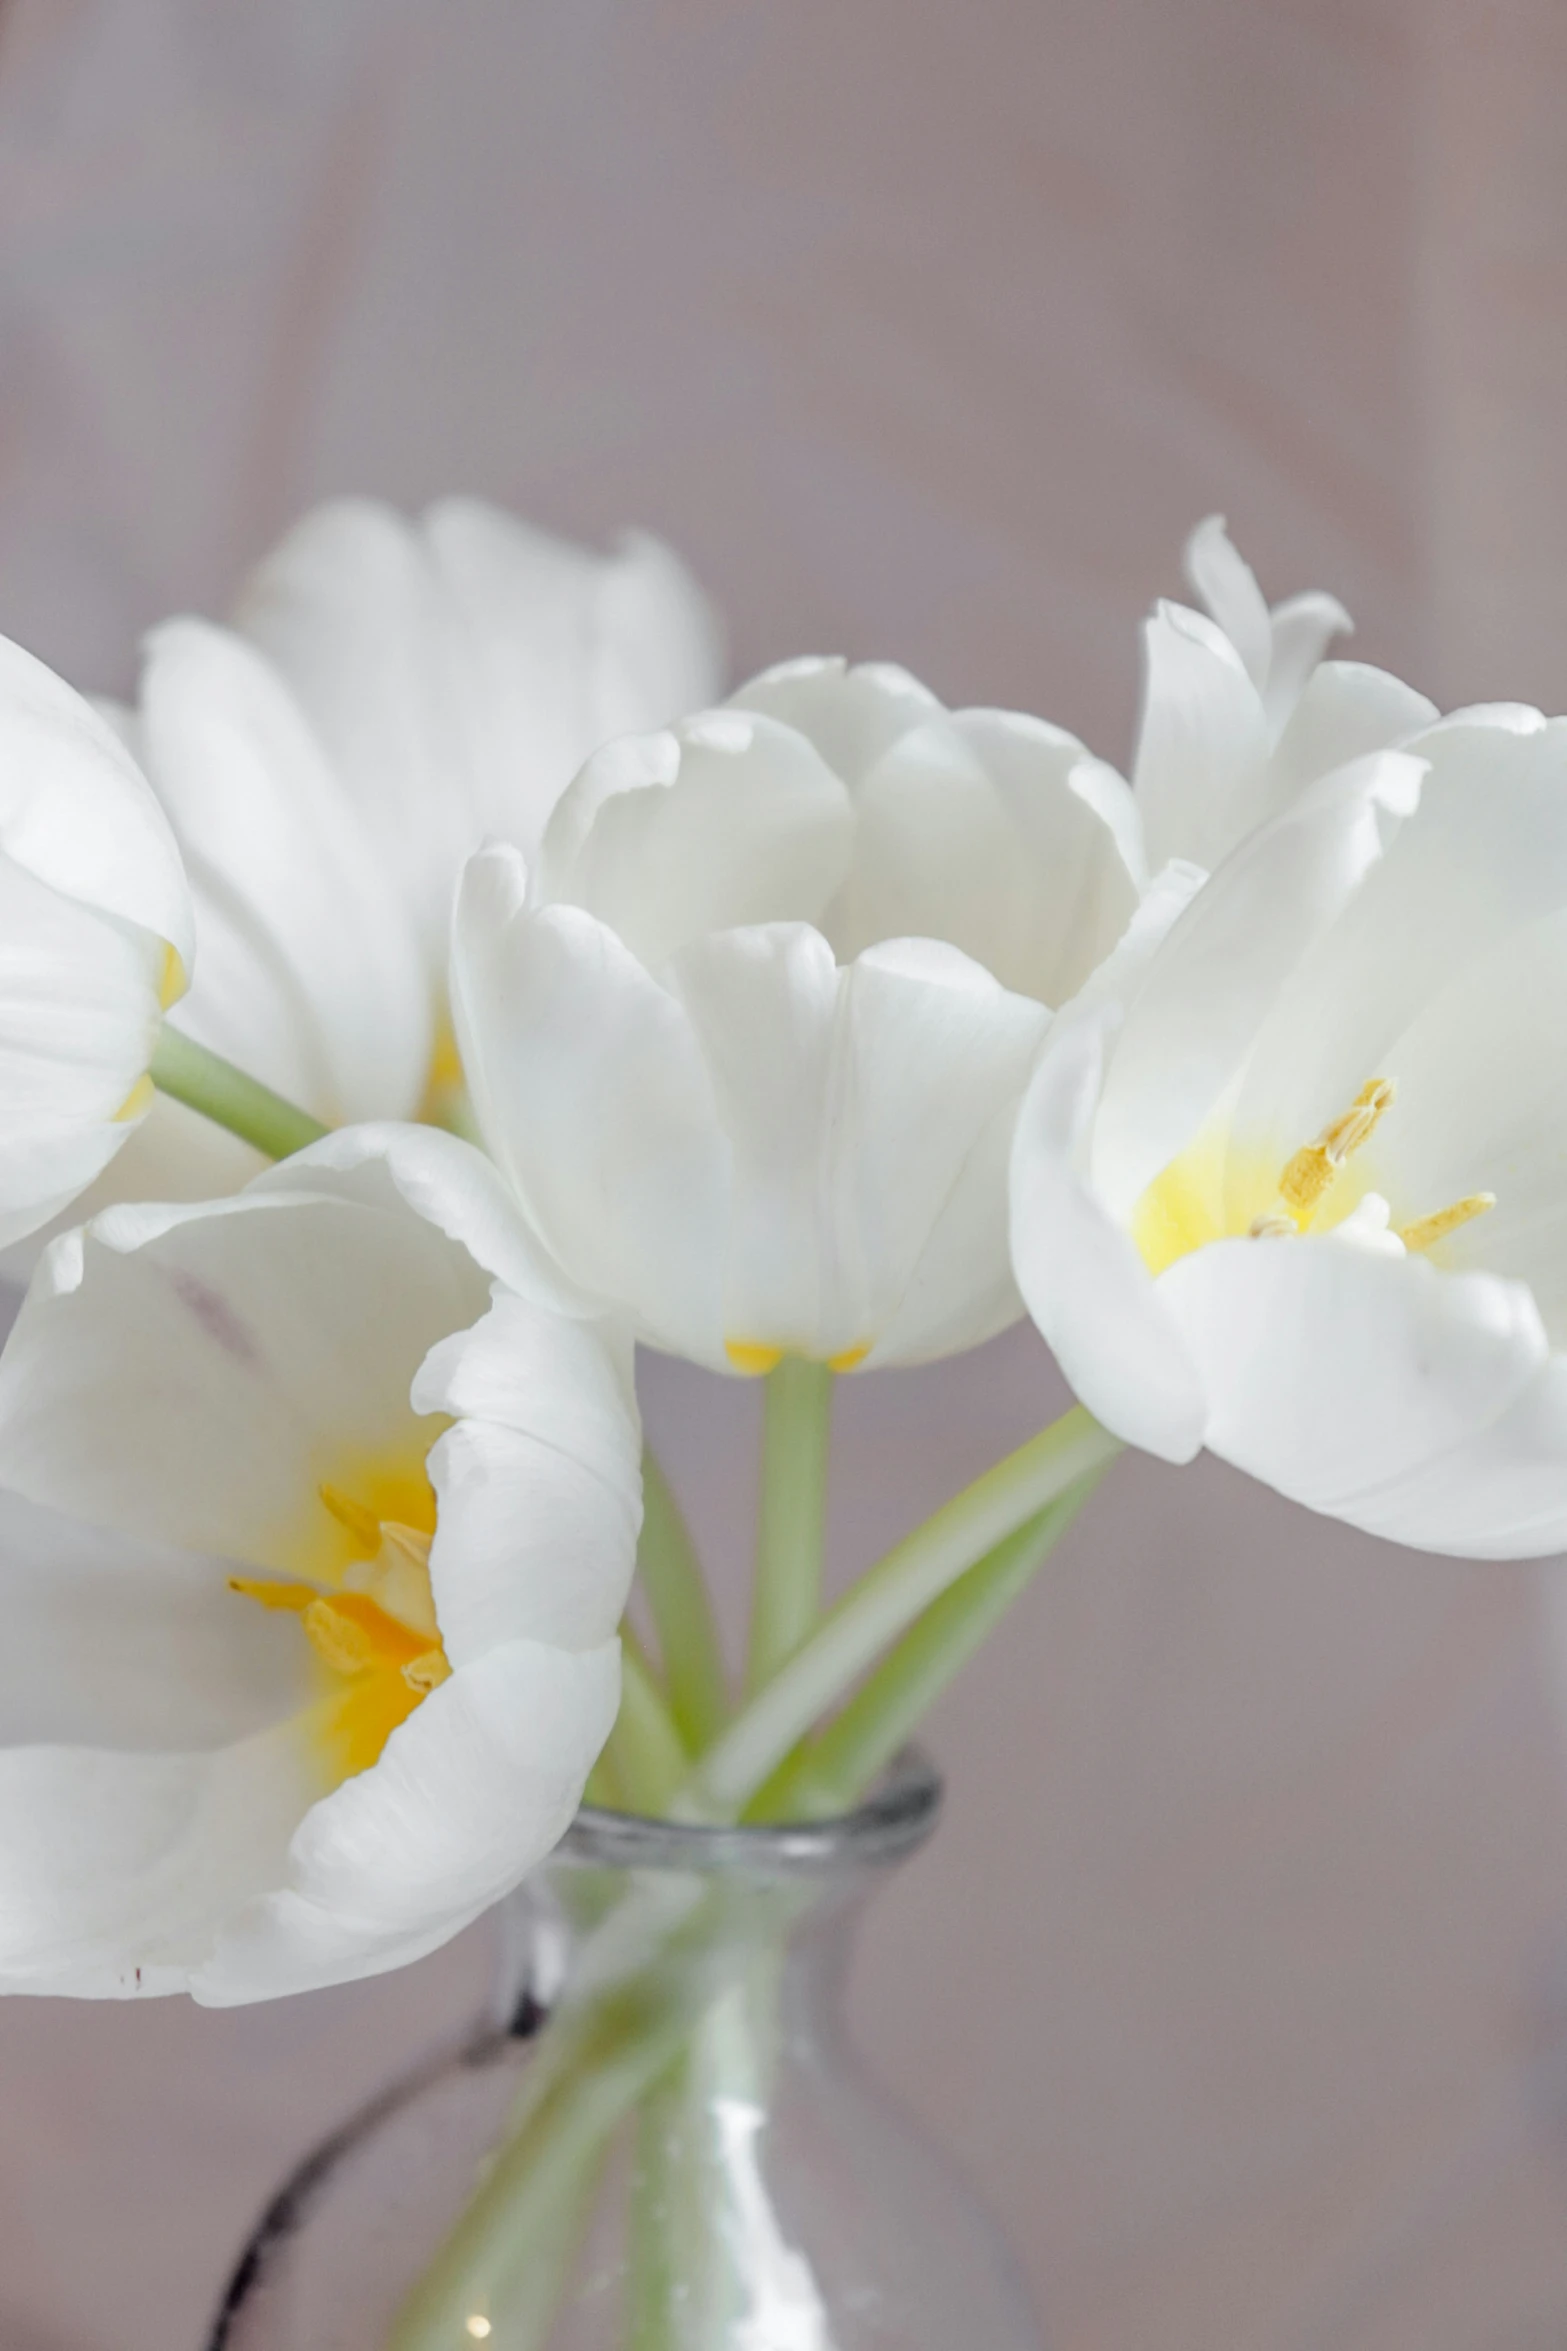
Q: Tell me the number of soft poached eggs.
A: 0